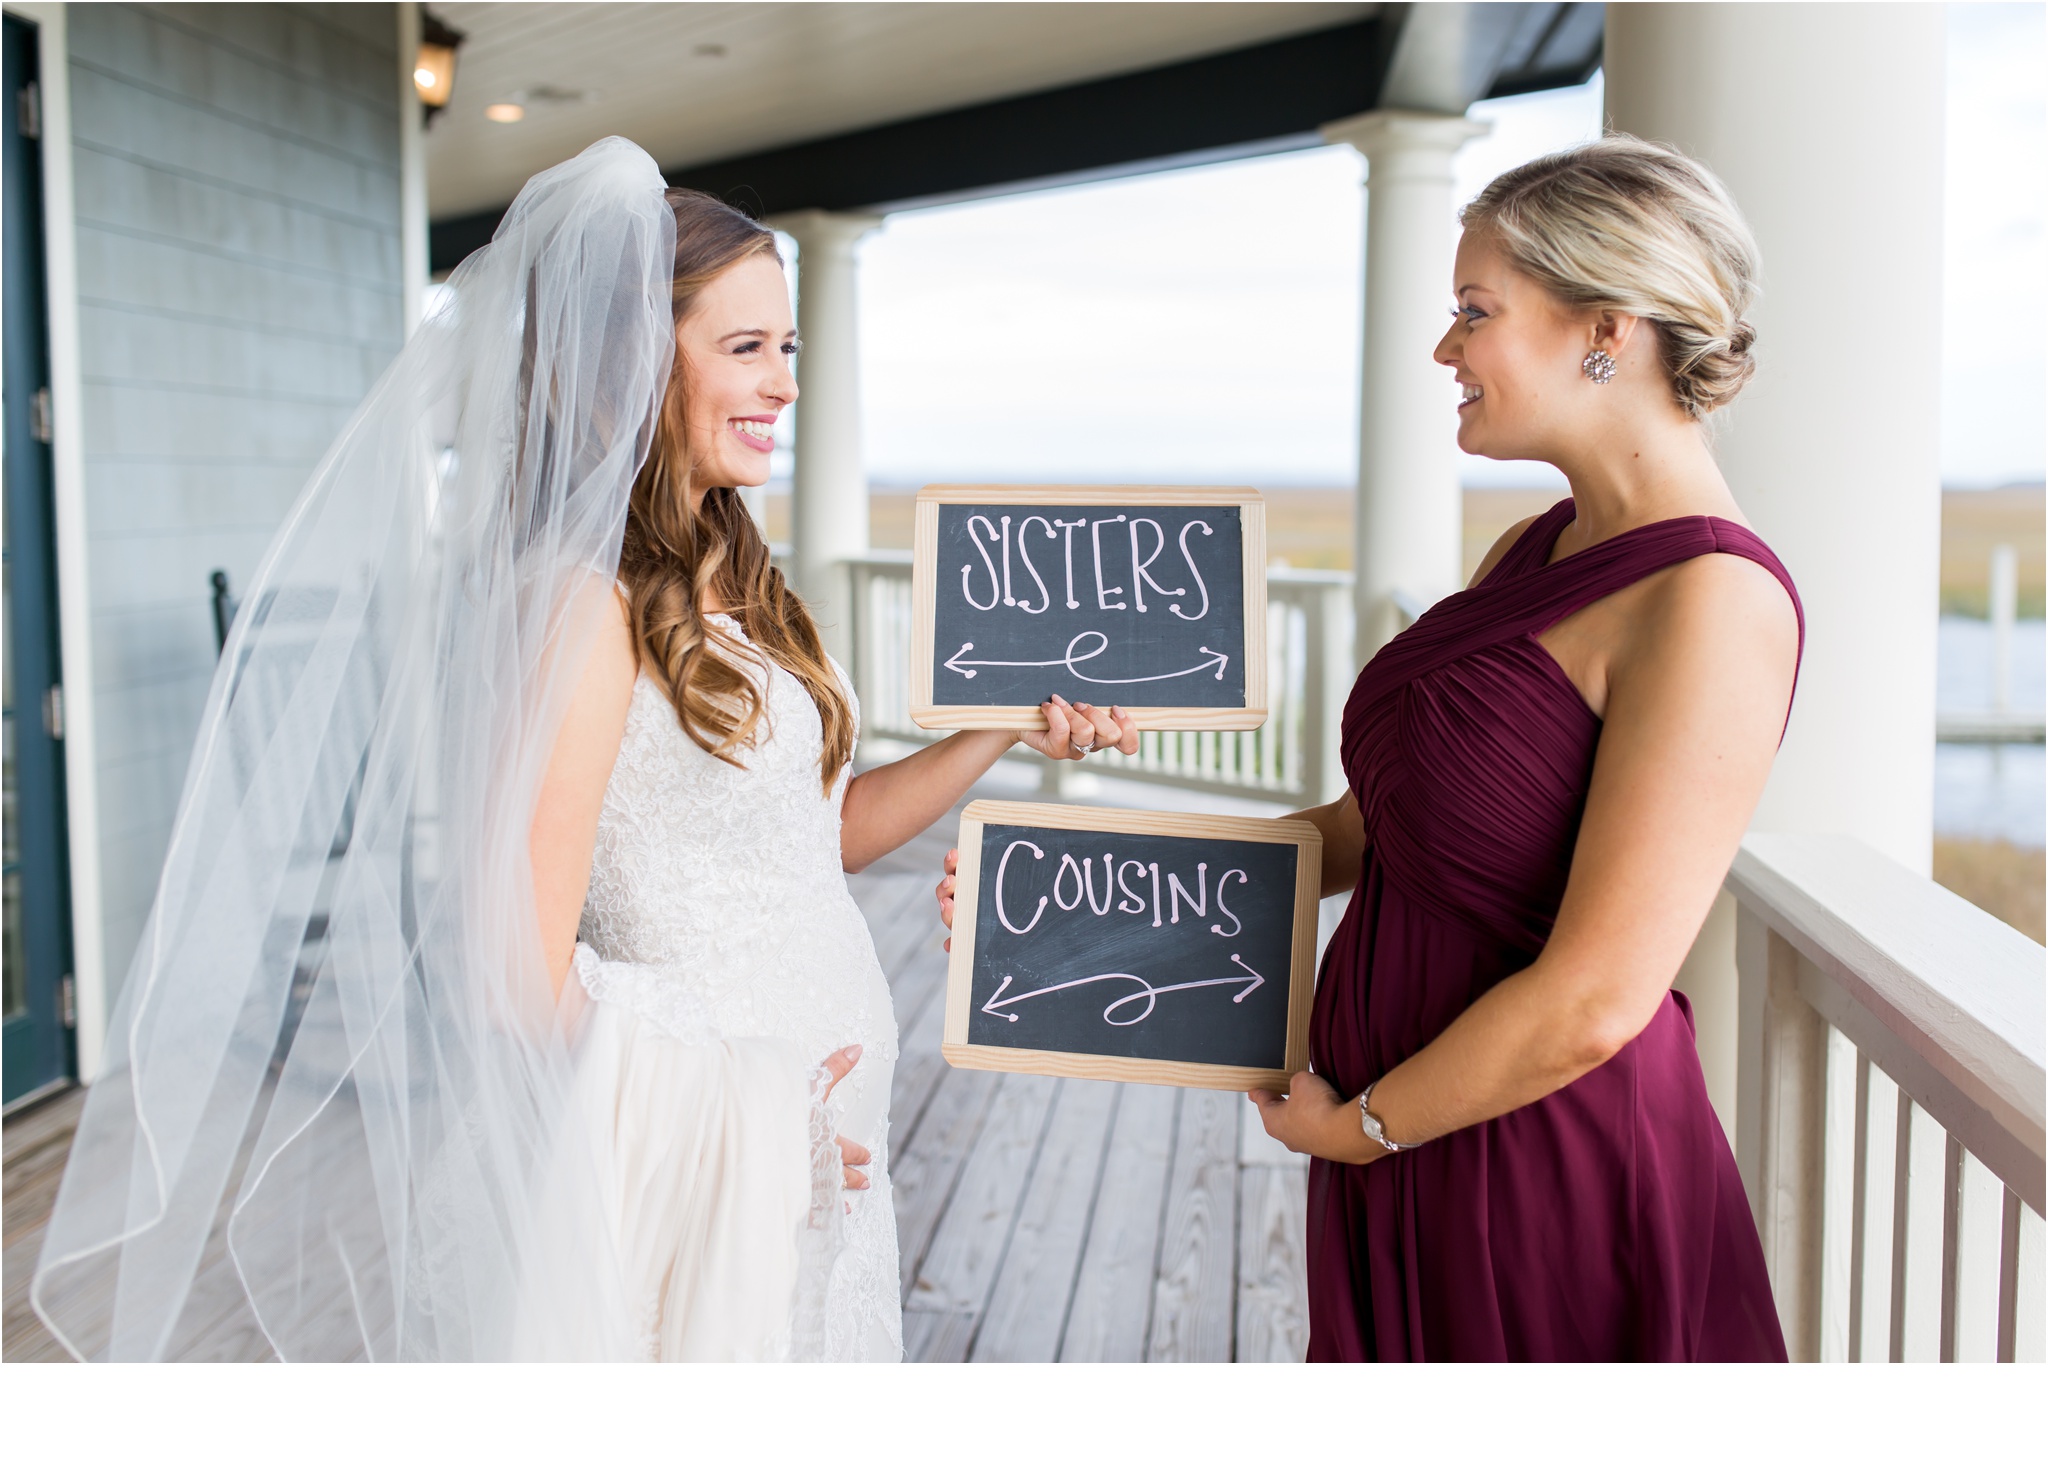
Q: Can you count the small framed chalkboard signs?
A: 2